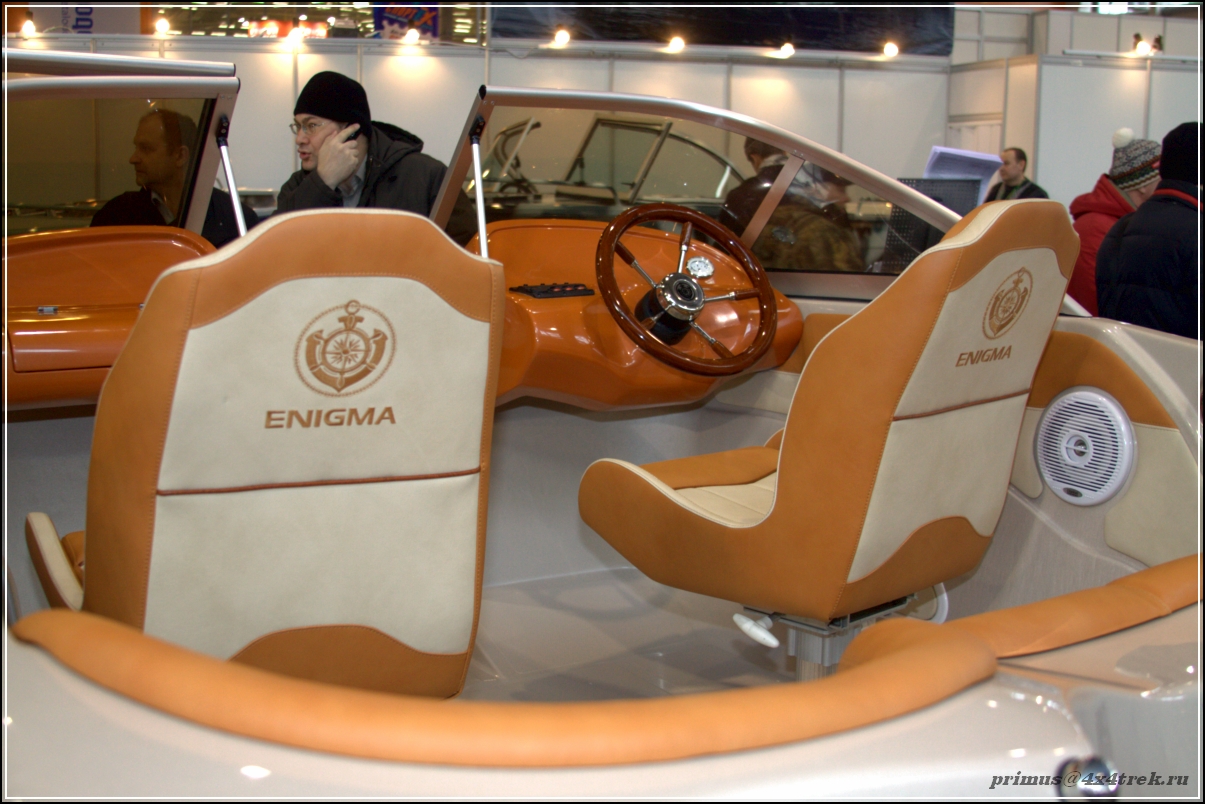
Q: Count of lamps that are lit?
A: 9